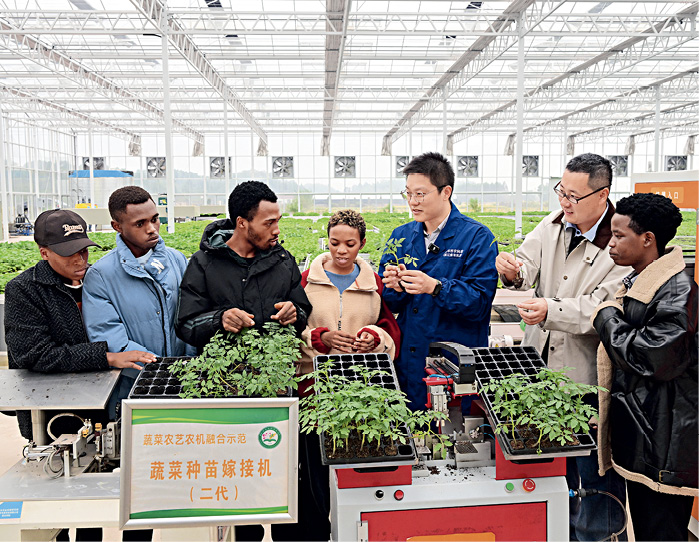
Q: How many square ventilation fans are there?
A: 10